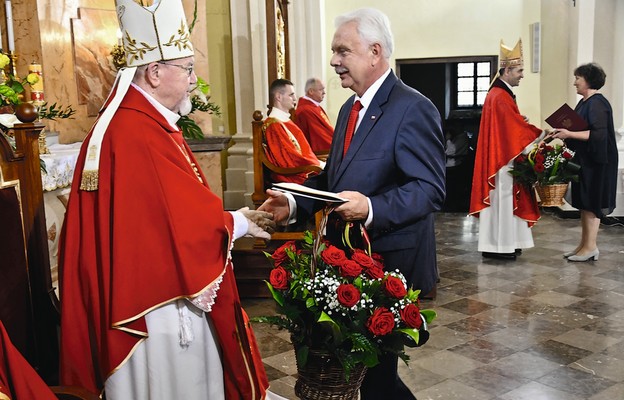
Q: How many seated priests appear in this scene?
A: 2